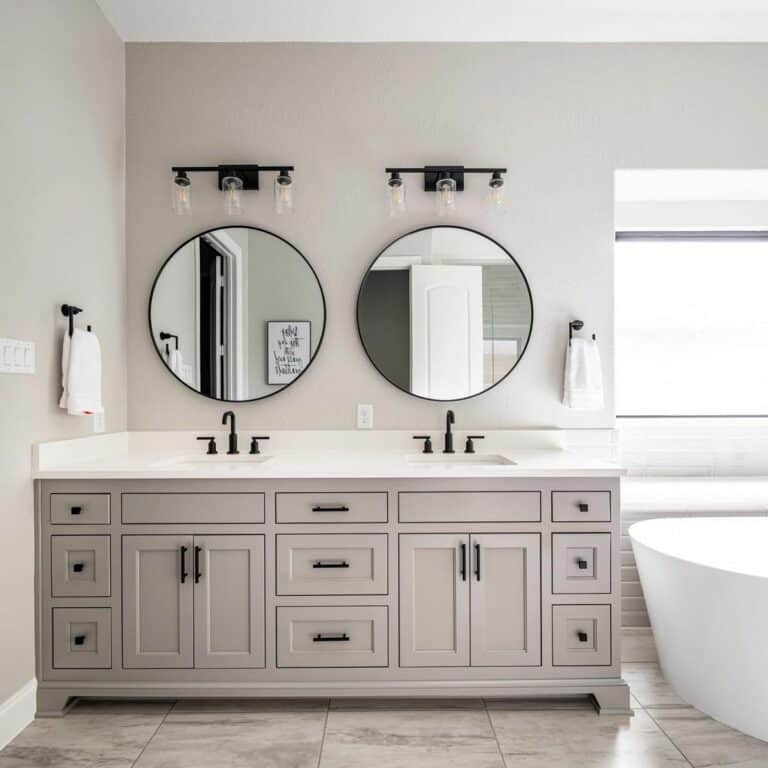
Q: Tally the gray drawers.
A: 9